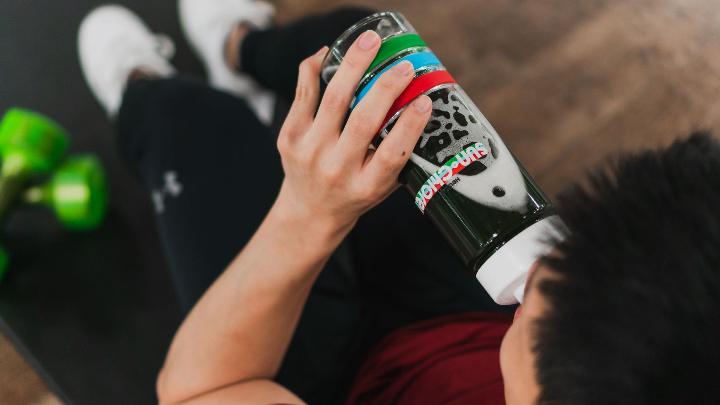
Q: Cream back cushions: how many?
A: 0